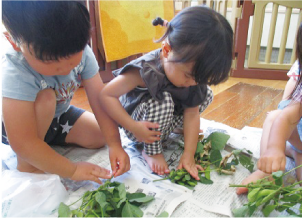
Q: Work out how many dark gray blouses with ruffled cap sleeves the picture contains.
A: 1